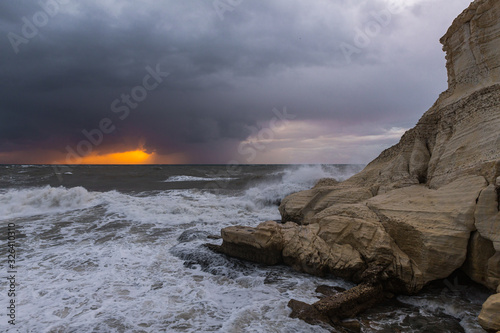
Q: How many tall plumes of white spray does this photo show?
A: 1